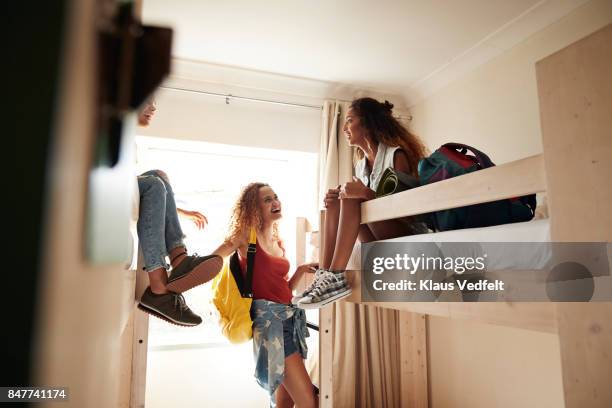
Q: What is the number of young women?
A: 3